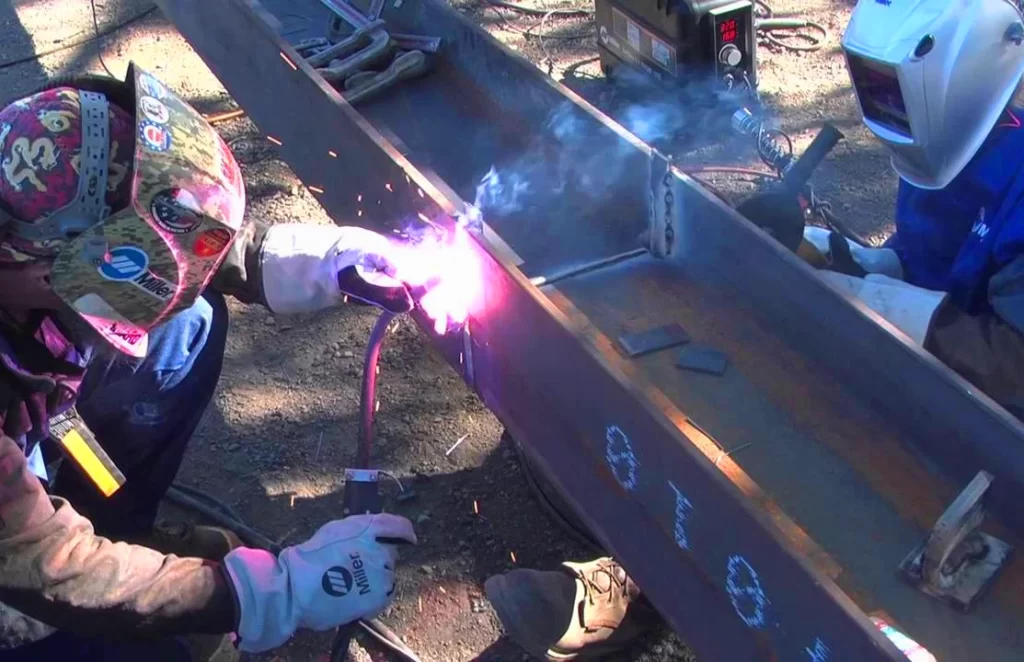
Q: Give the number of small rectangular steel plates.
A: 2